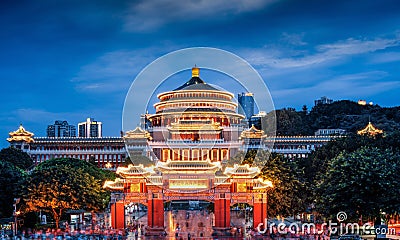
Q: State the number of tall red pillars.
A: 4